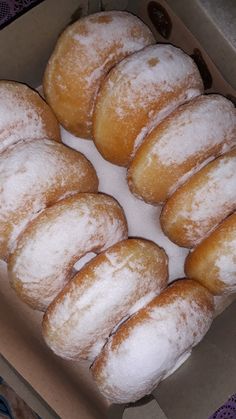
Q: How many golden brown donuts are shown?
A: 10